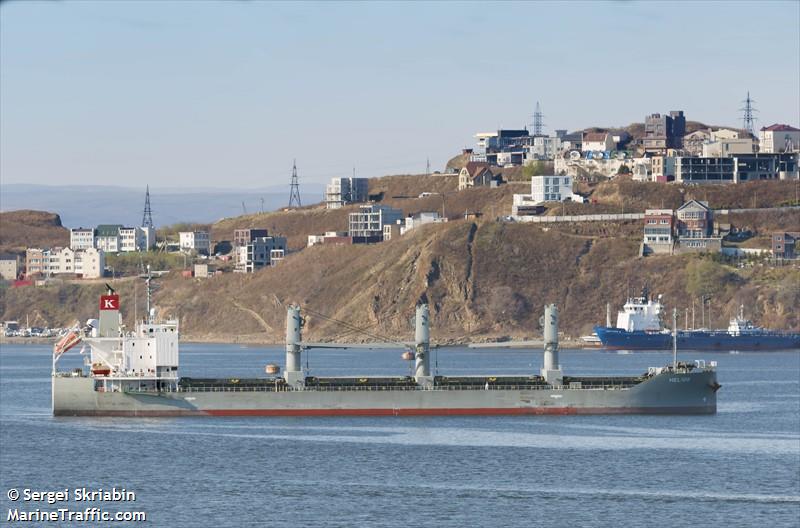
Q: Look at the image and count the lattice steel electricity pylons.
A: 4